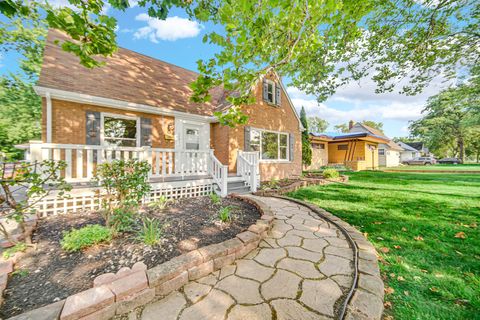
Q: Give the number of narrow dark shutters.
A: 6